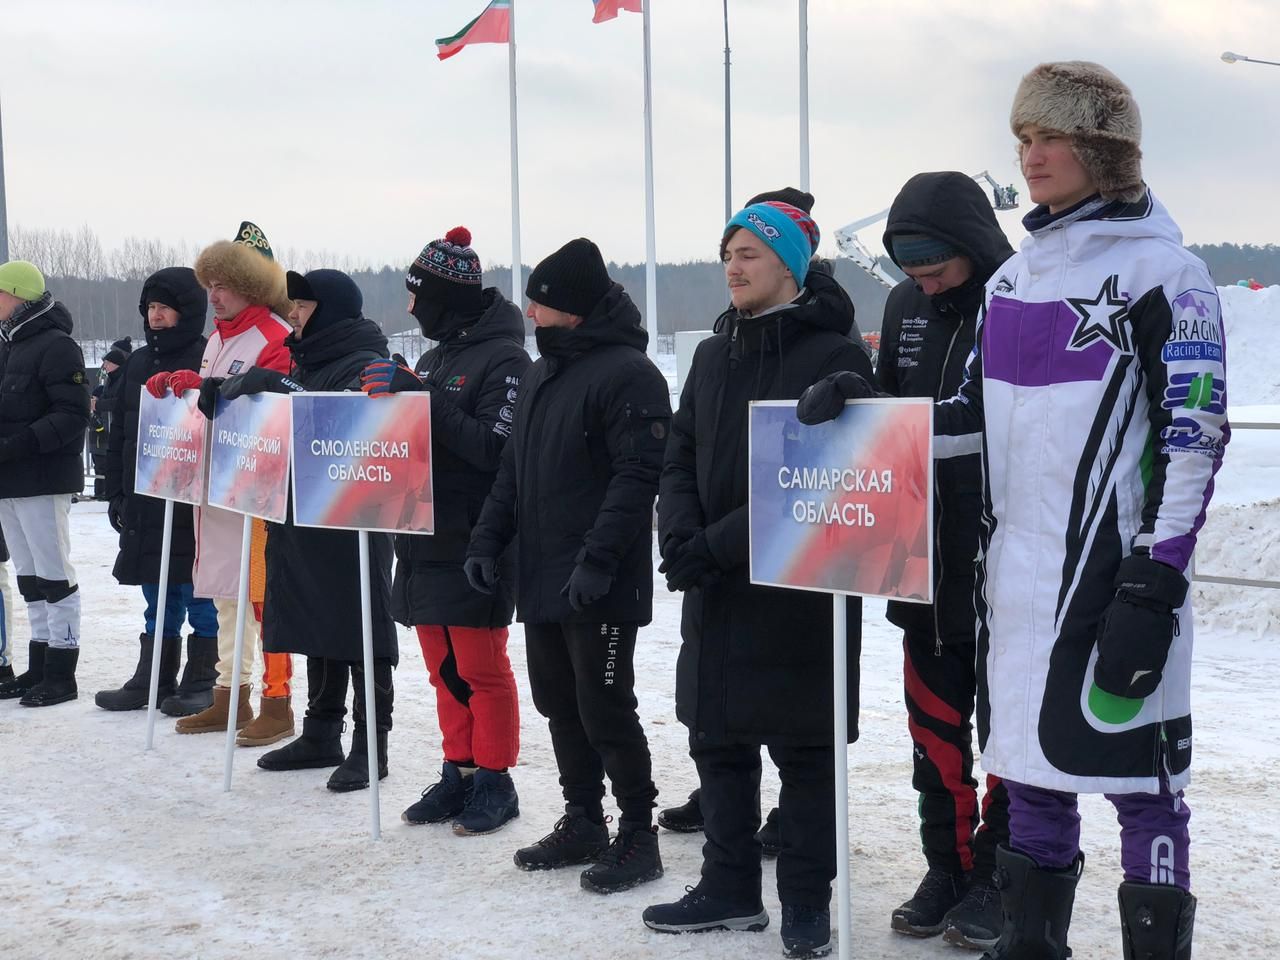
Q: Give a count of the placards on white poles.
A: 4